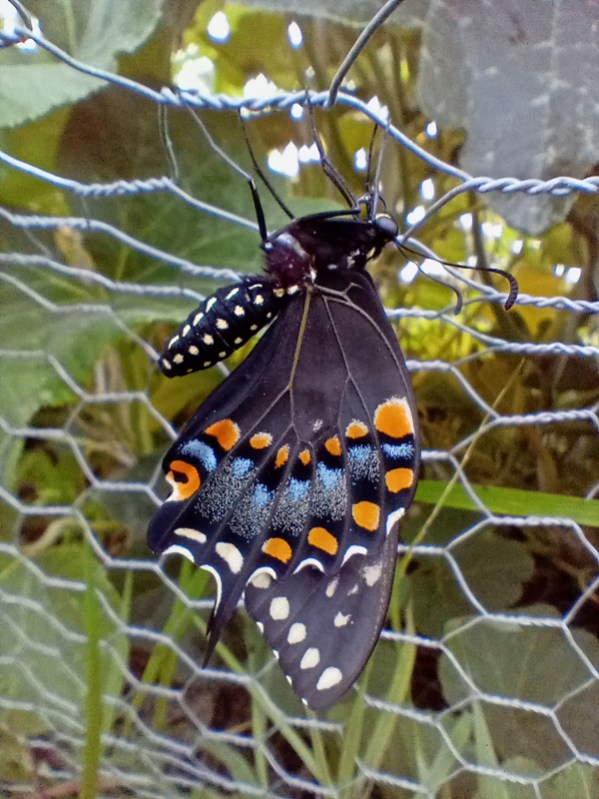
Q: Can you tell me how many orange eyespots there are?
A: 12